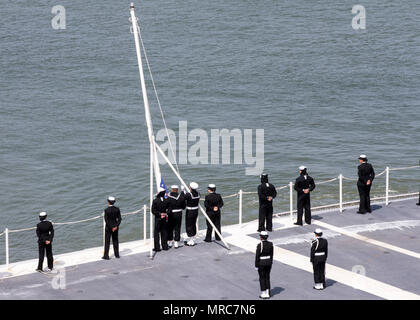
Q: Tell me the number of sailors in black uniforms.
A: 11